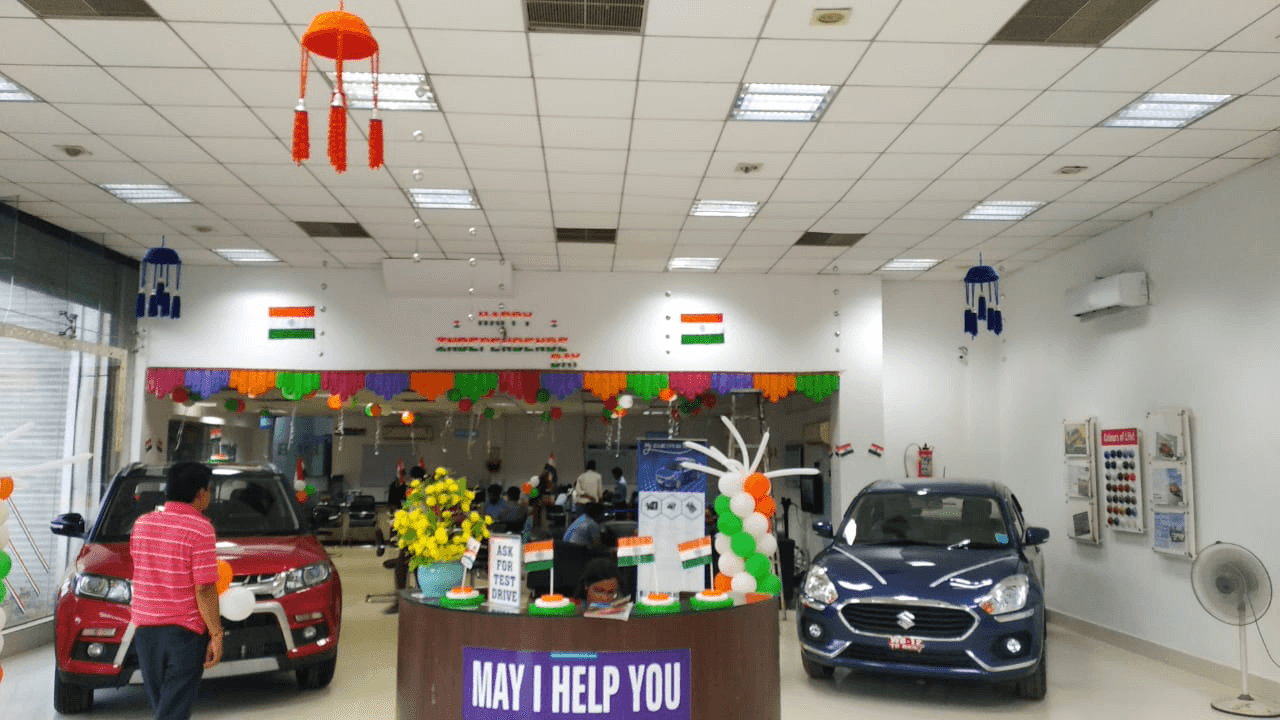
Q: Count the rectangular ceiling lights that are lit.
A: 11